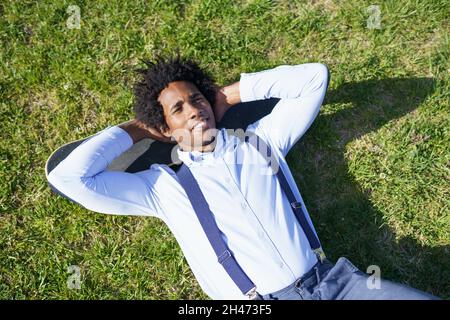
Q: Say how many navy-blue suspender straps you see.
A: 2